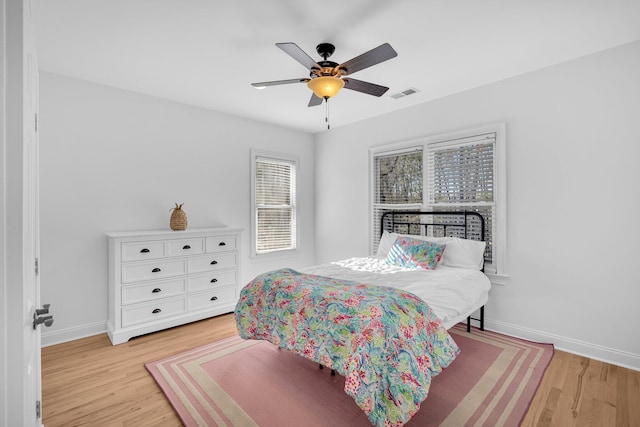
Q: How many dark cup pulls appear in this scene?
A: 9